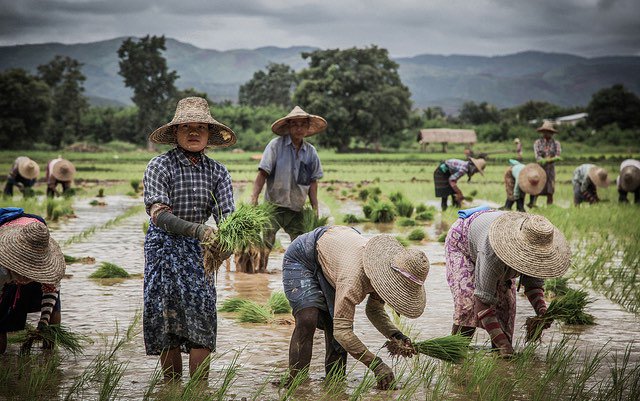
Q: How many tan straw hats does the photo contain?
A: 12